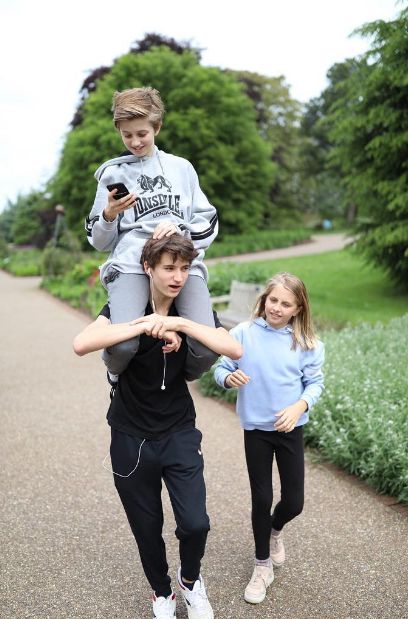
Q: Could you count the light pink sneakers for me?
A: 2